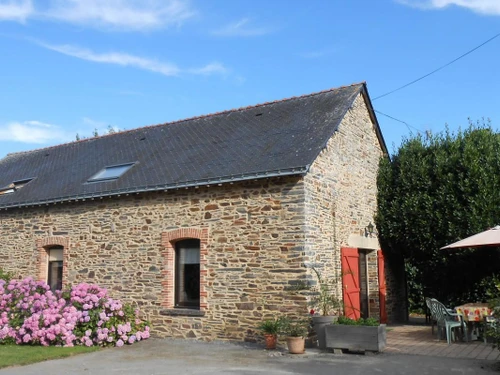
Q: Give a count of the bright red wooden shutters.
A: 2